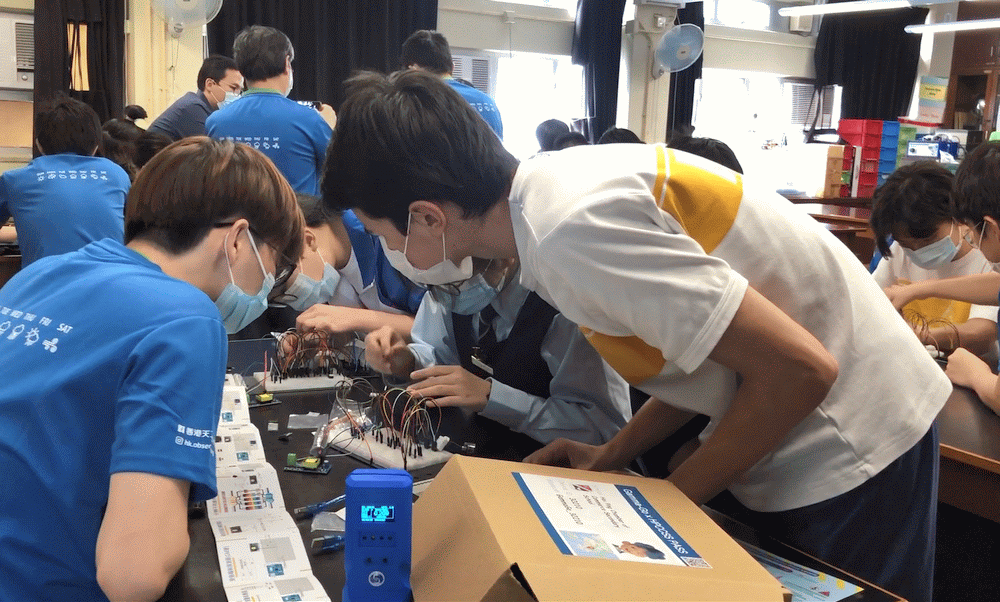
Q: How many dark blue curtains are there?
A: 5